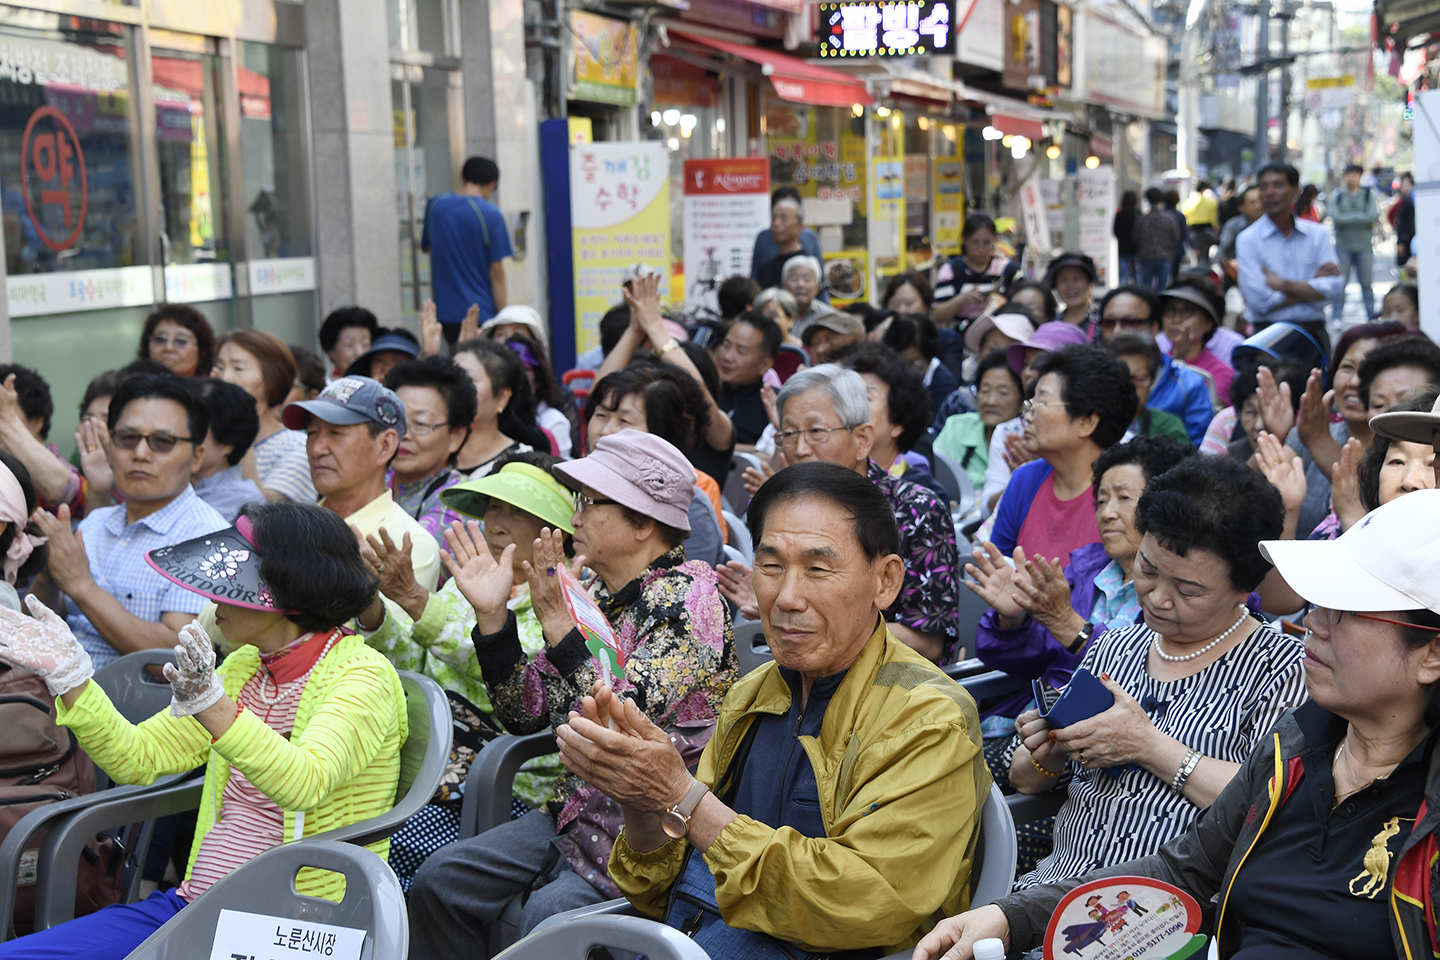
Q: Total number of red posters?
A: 1